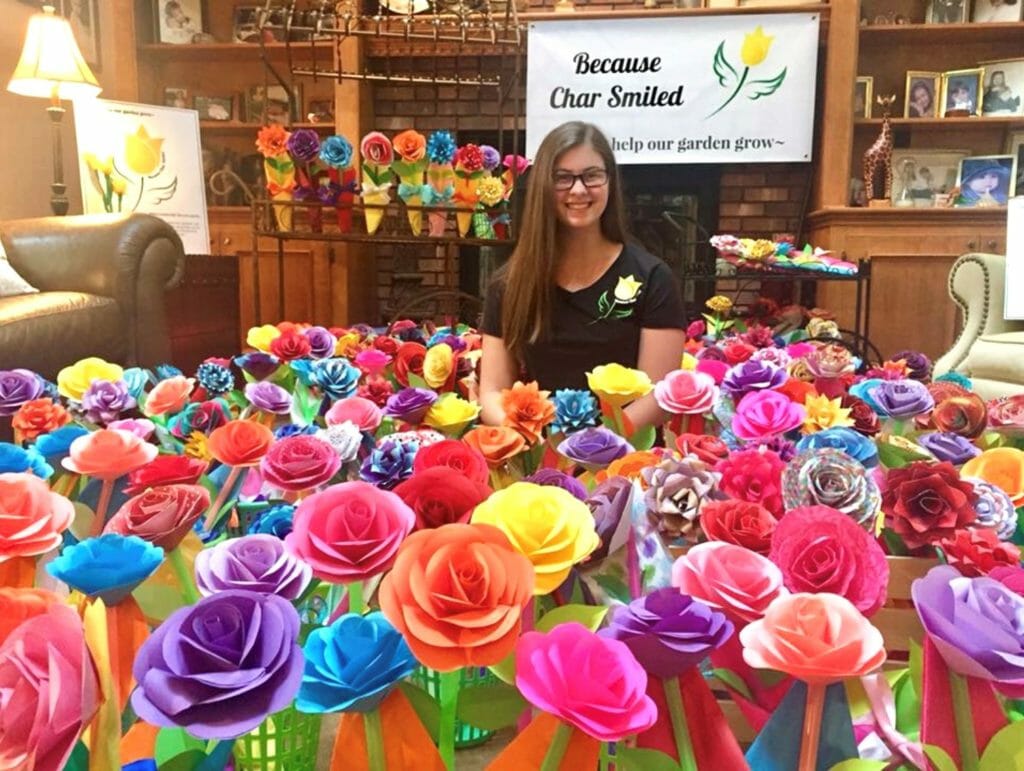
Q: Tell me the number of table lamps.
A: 1